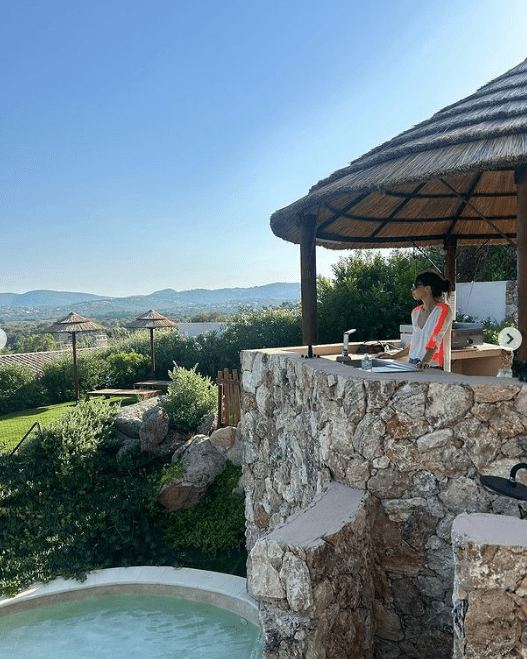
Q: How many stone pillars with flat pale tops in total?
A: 2